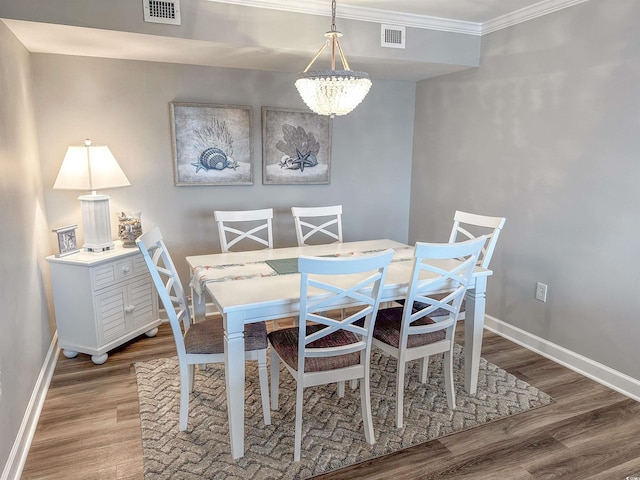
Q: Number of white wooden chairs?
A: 6